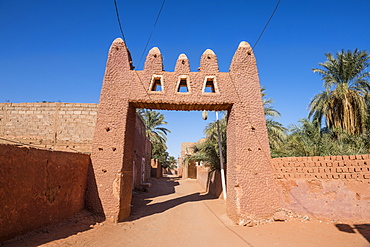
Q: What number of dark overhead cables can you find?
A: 3